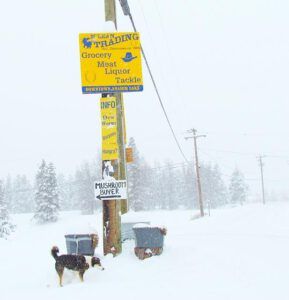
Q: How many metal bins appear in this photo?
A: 2